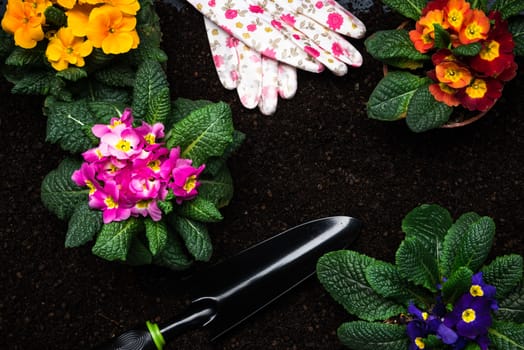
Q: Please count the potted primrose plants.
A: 4